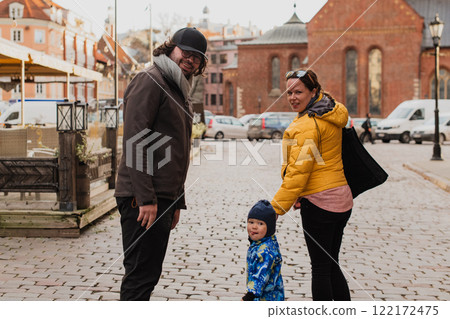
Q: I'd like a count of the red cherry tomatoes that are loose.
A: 0